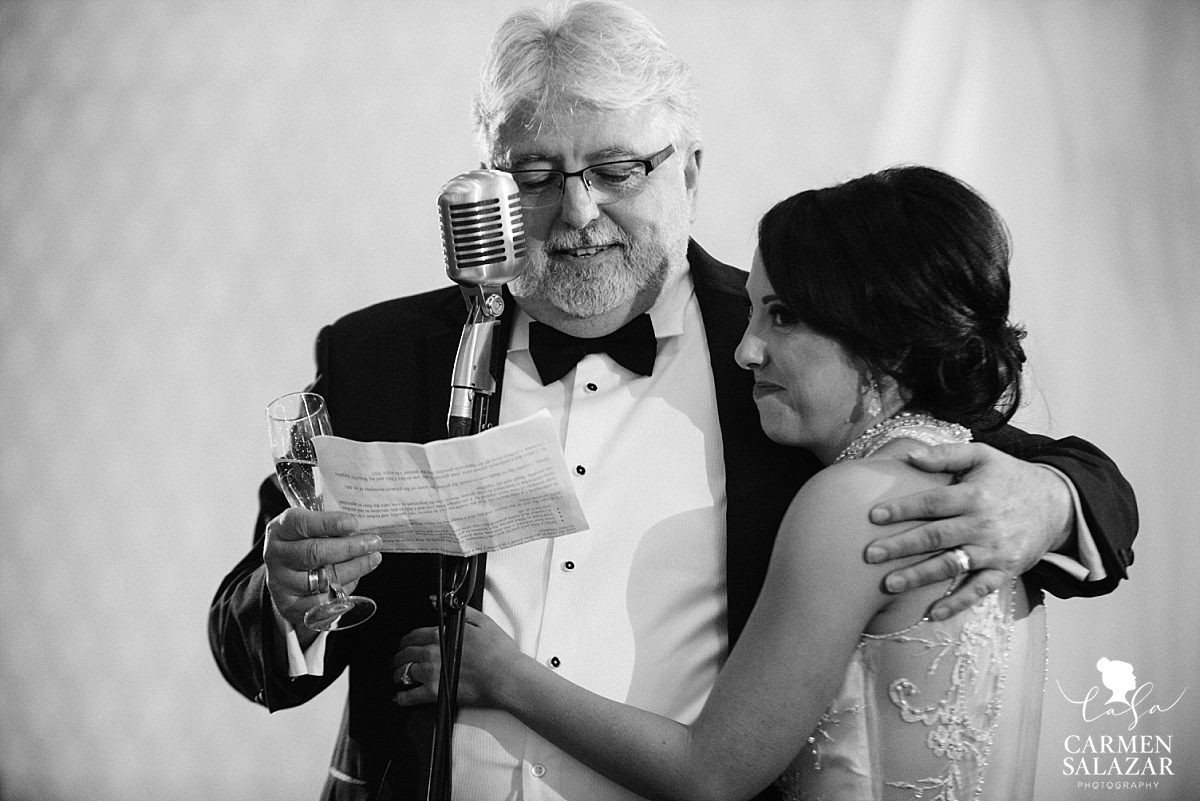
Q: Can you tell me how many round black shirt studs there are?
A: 4